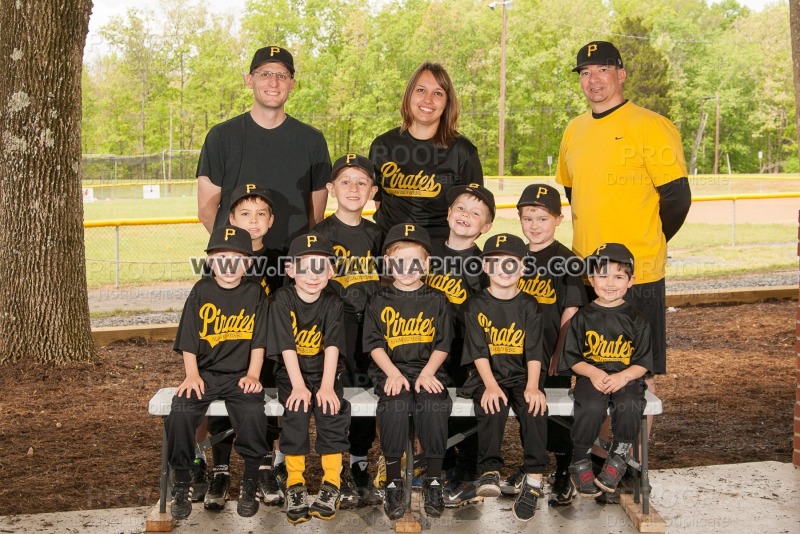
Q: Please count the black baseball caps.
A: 11